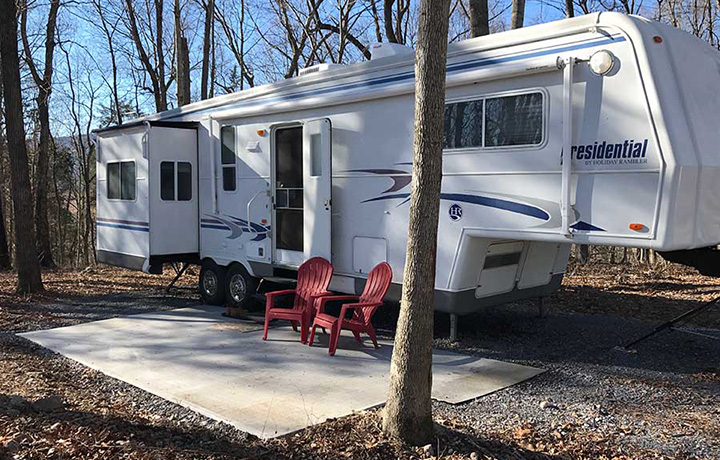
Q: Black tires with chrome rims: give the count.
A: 2